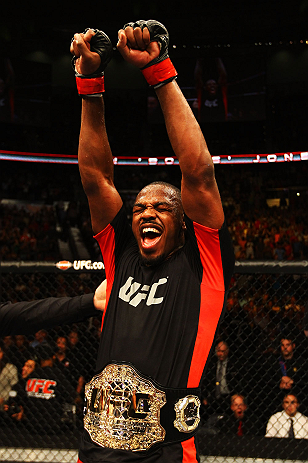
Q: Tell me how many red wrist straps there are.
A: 2